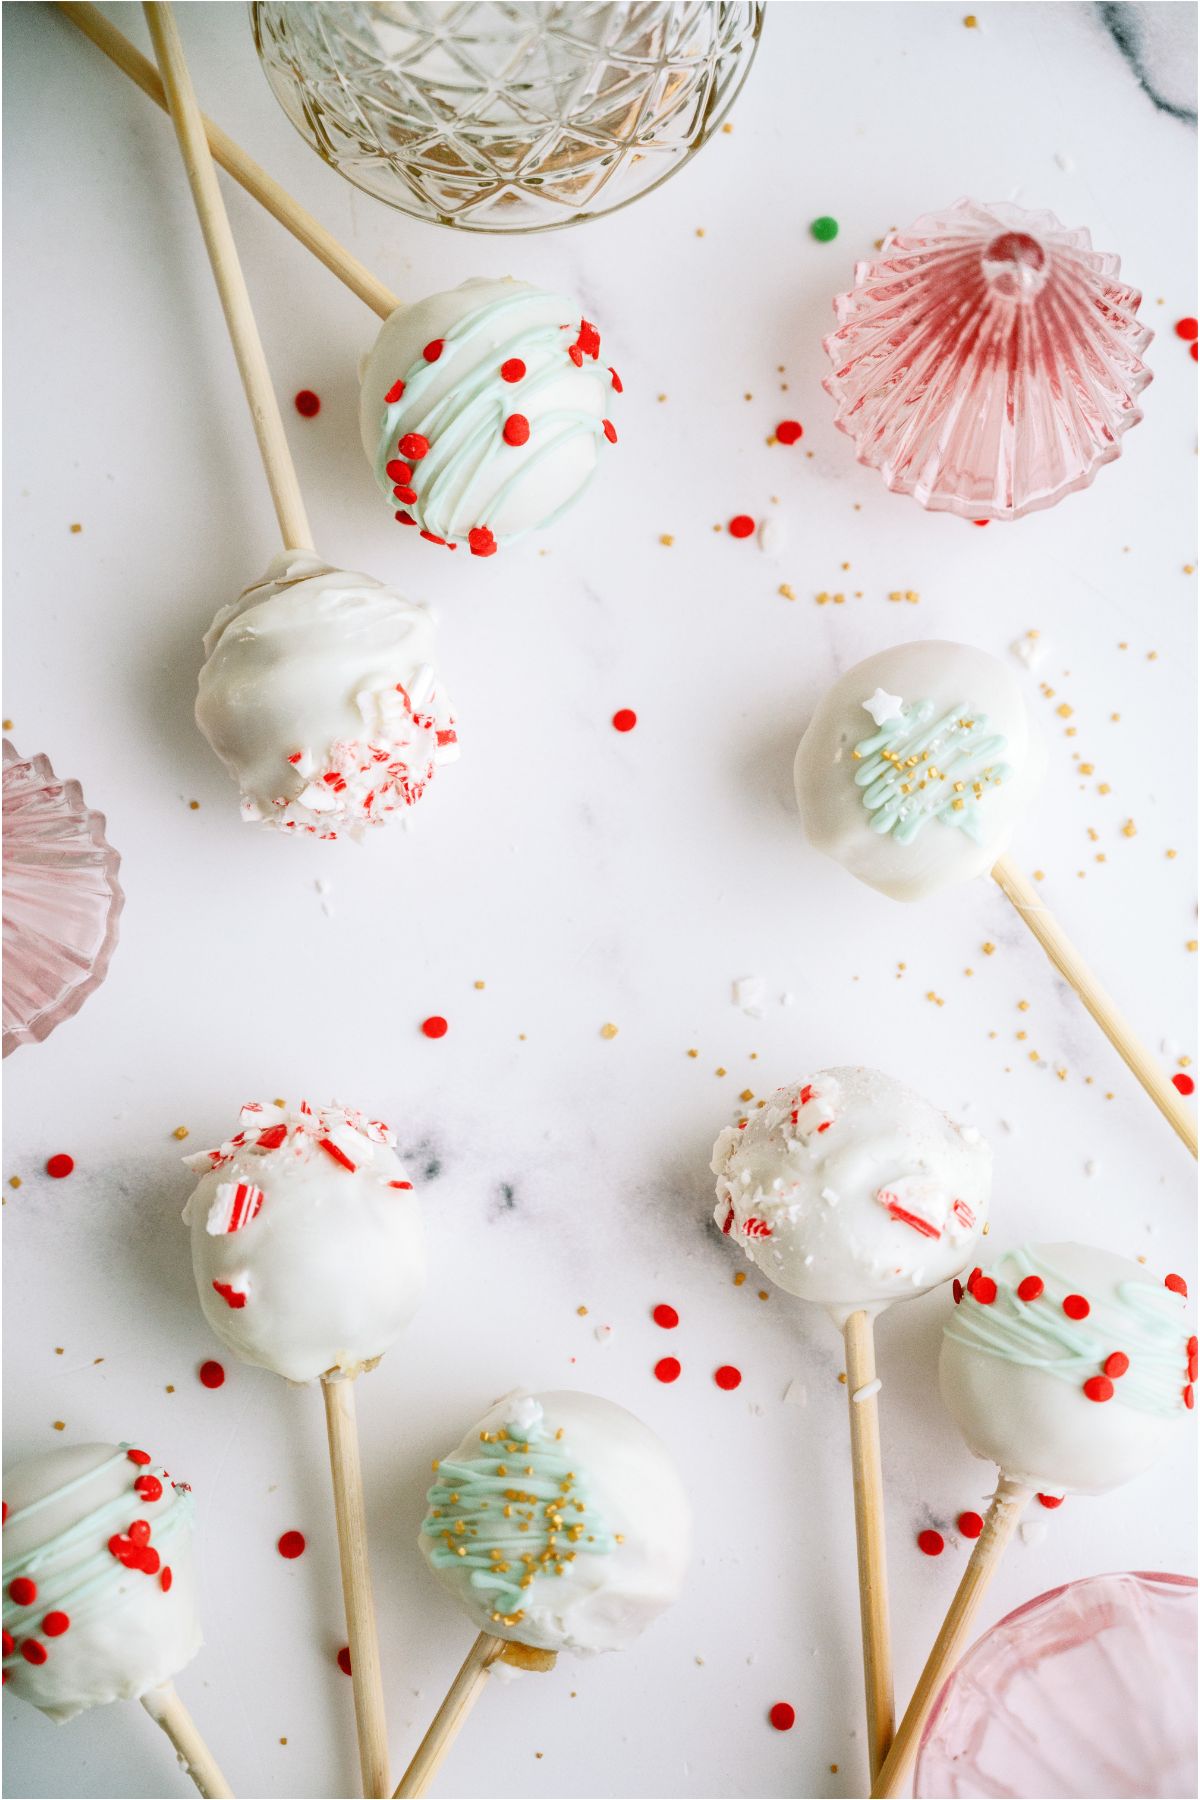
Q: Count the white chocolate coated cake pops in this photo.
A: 8